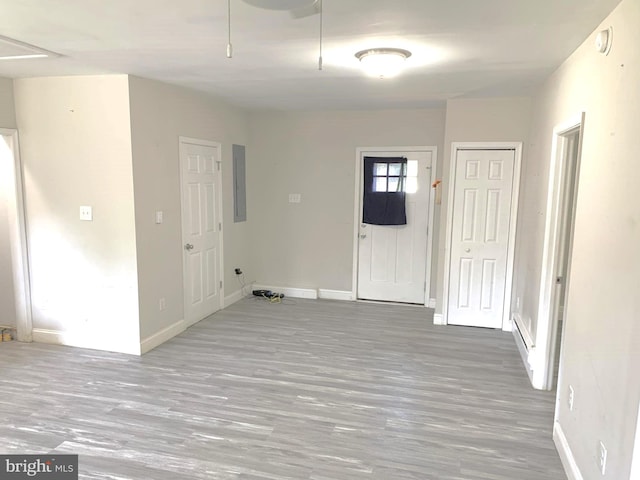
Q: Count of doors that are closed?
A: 3